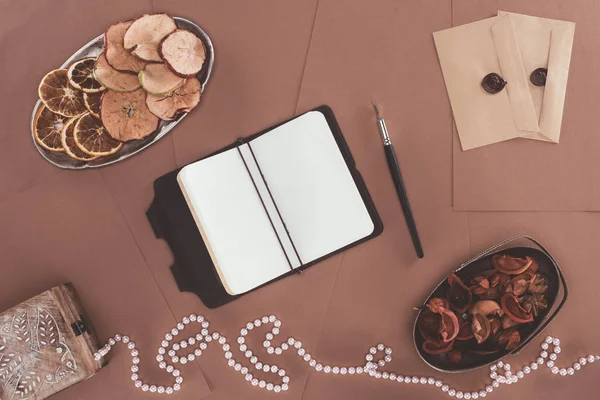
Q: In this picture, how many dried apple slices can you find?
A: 7